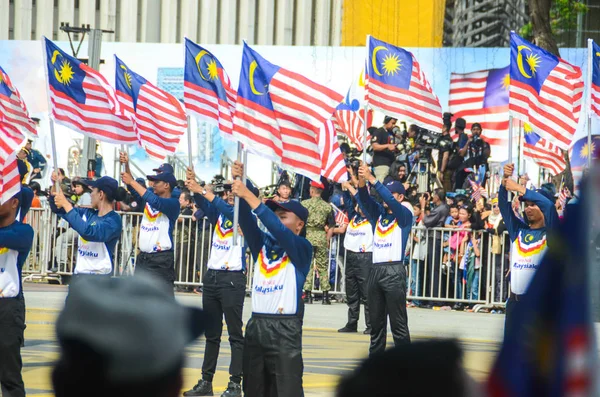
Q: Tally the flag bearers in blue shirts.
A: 8